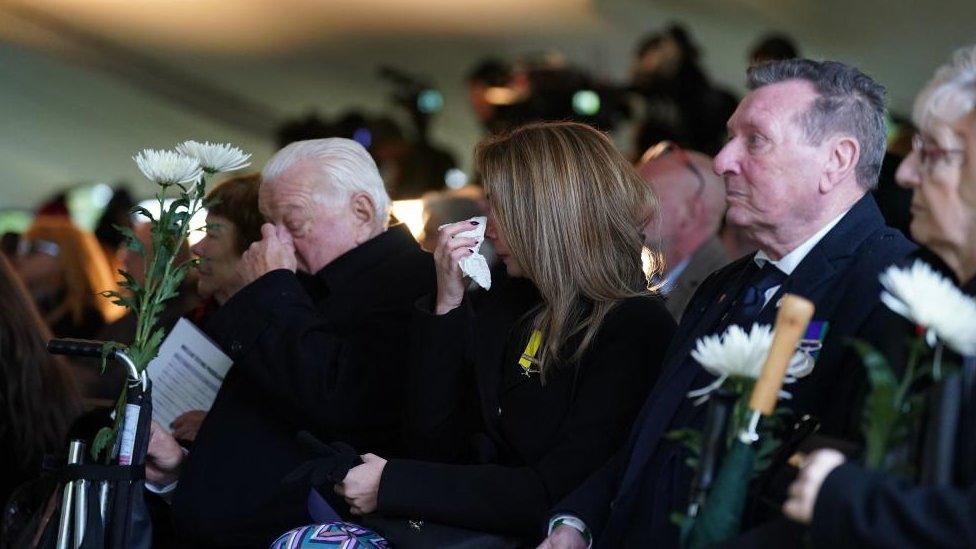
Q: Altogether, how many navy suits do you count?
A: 1